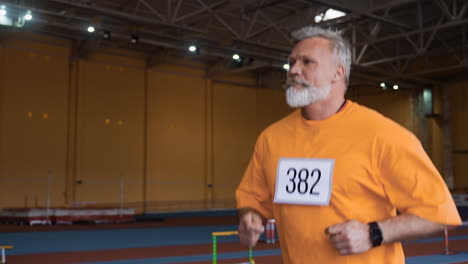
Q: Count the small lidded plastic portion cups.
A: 0